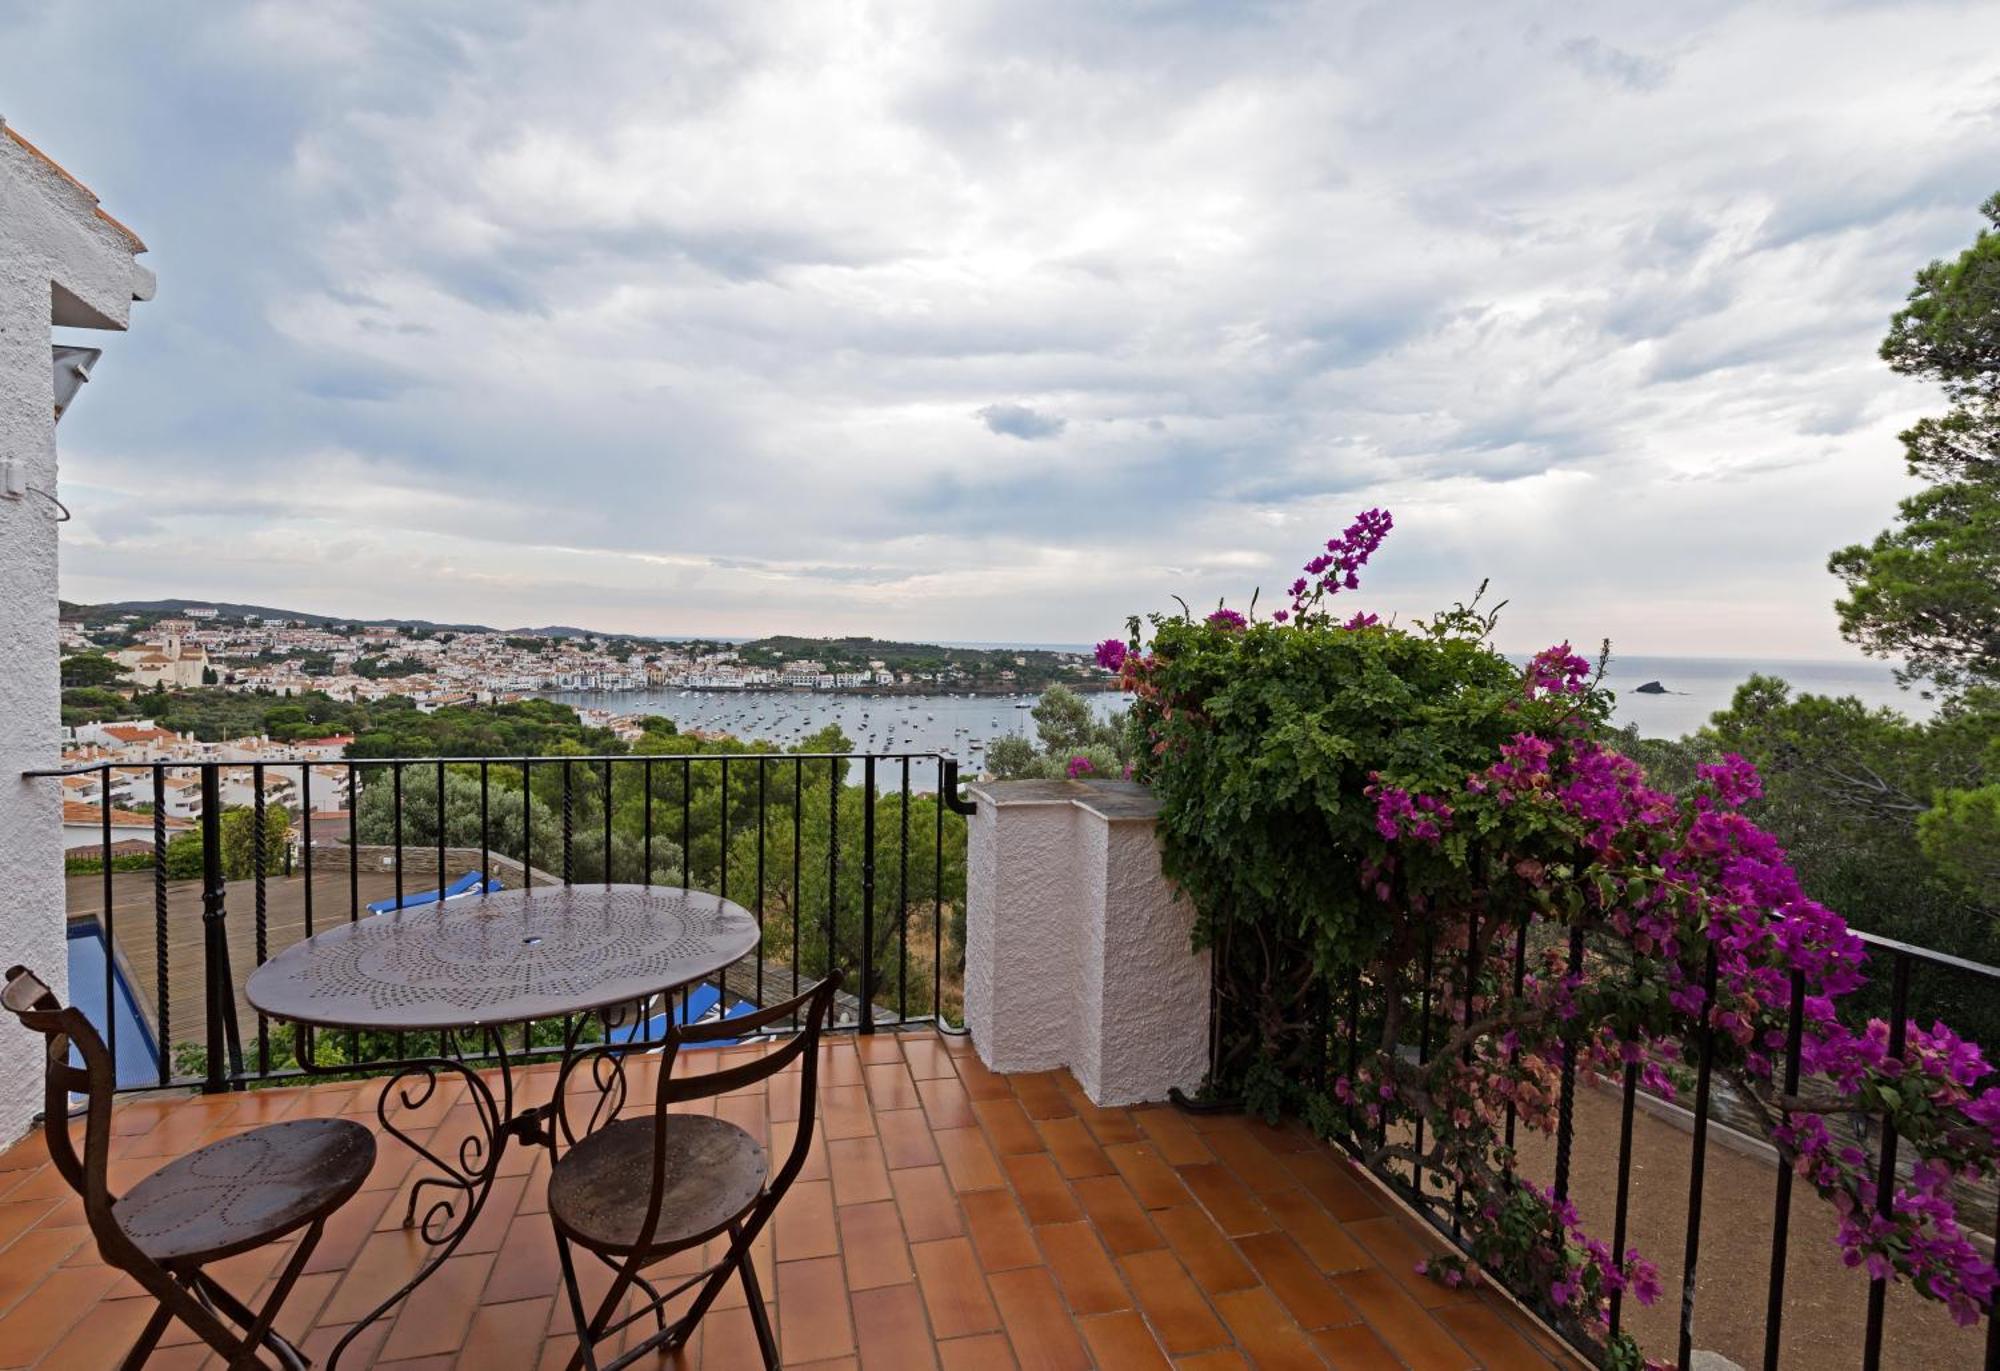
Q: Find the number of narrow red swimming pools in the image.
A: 0